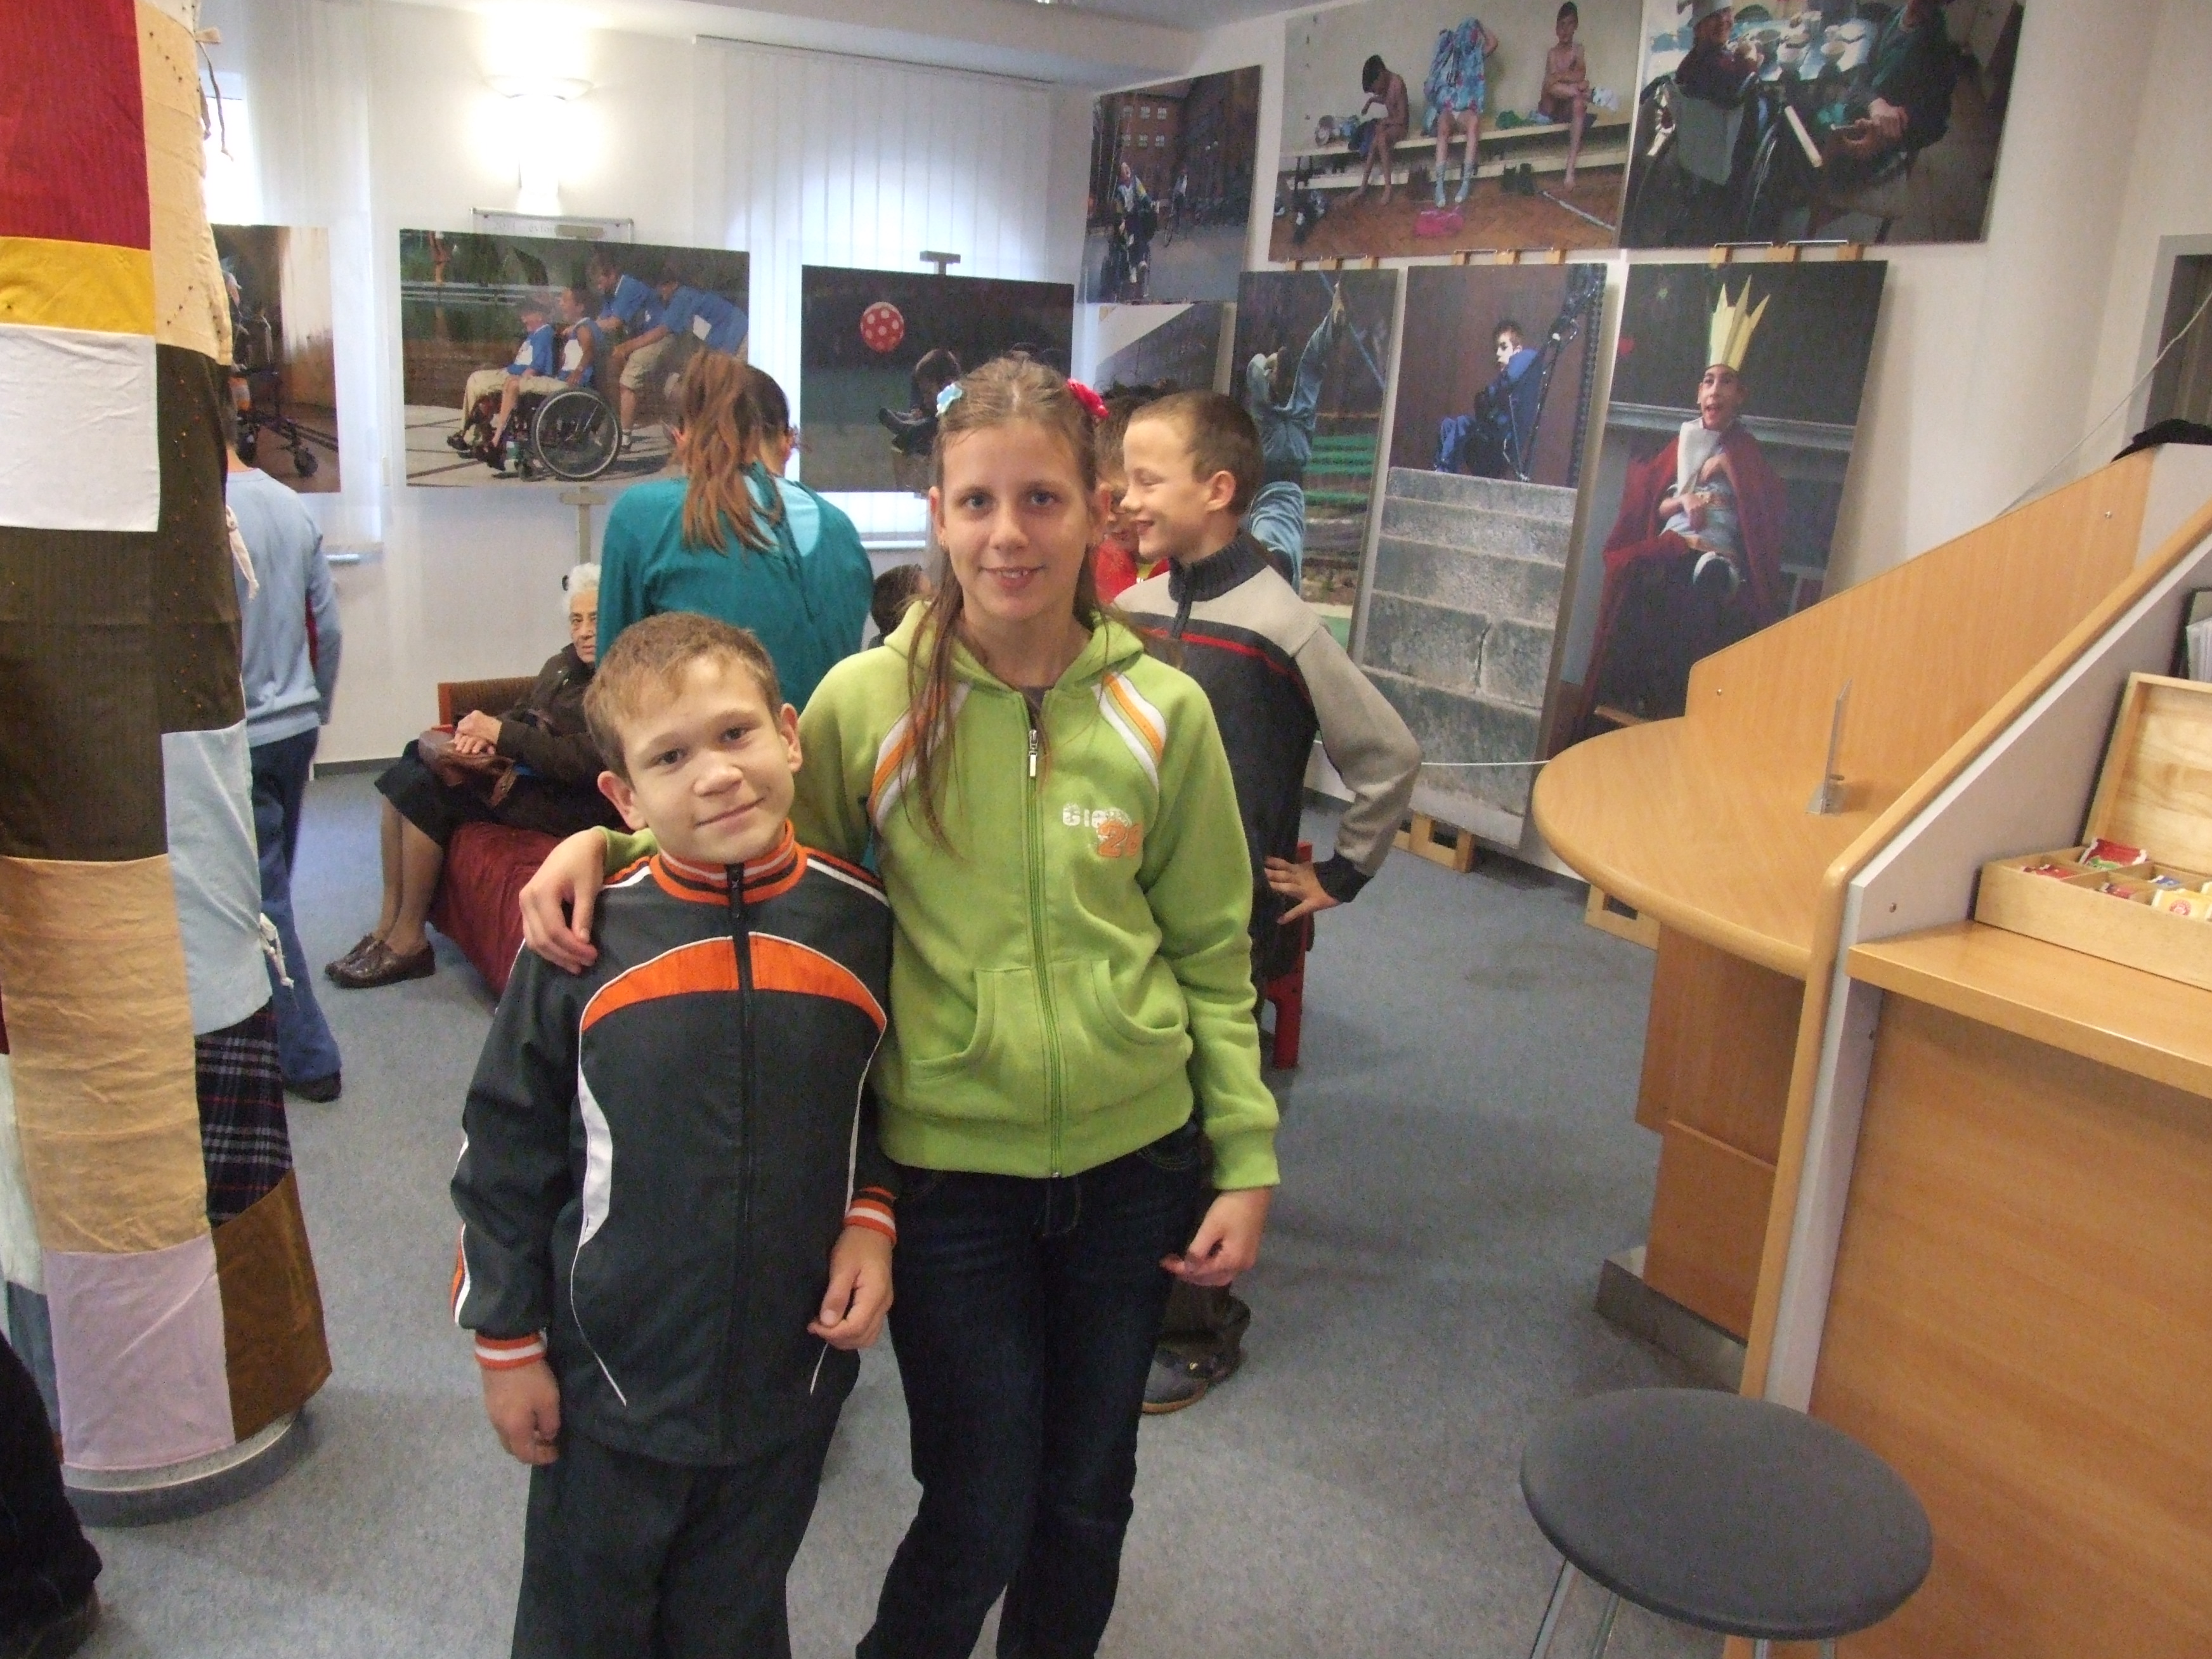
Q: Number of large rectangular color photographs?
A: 10